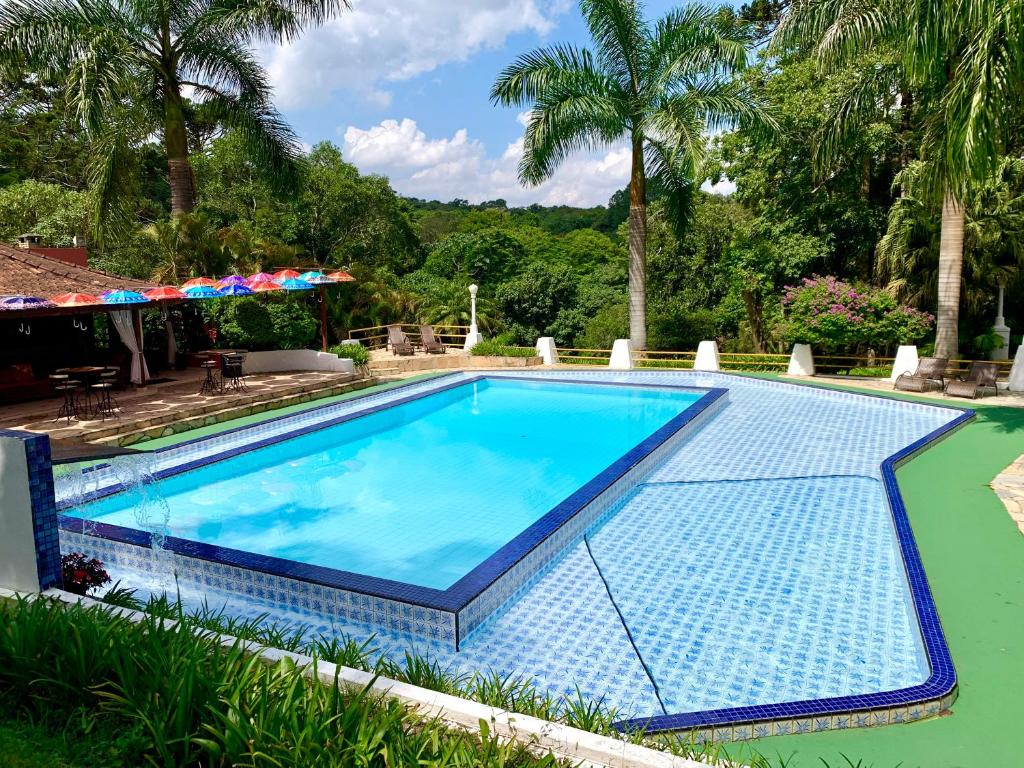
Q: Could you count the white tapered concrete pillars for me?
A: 6